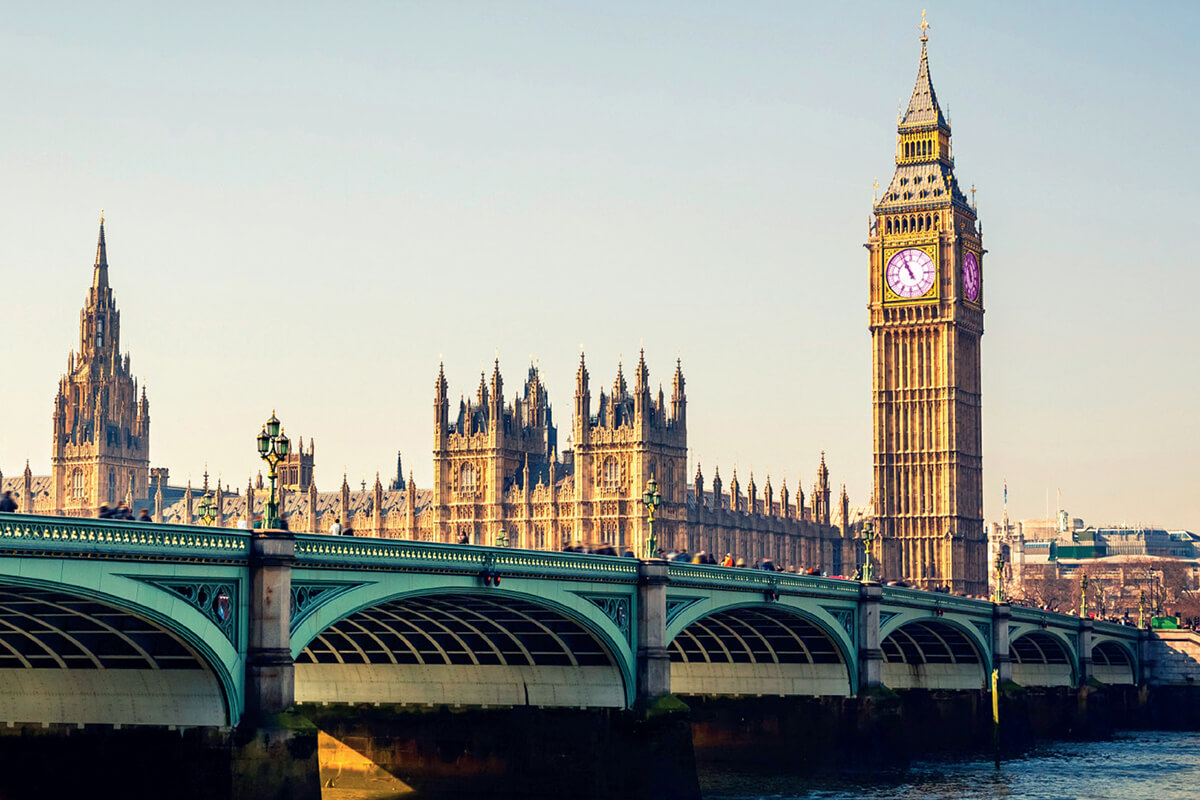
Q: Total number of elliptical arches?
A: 6